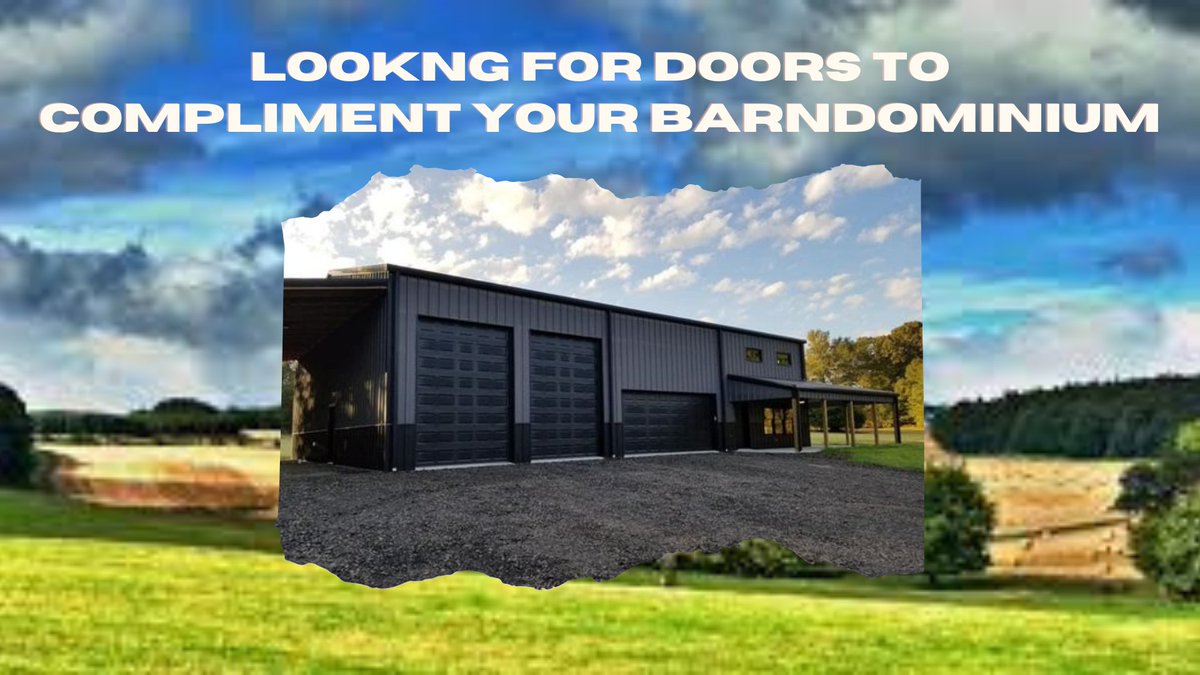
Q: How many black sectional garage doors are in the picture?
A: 3